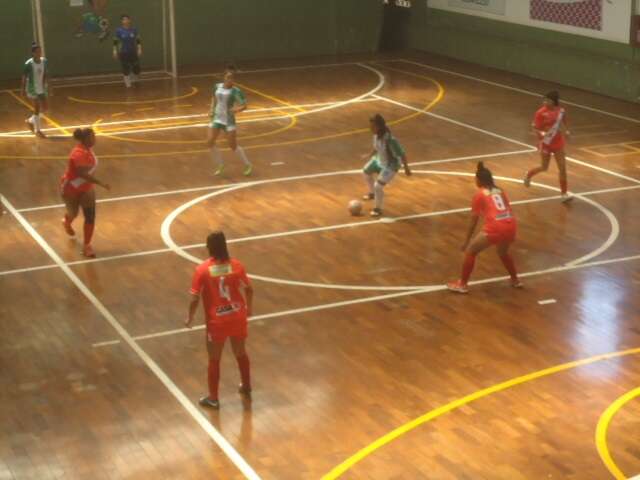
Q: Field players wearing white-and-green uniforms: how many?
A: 3